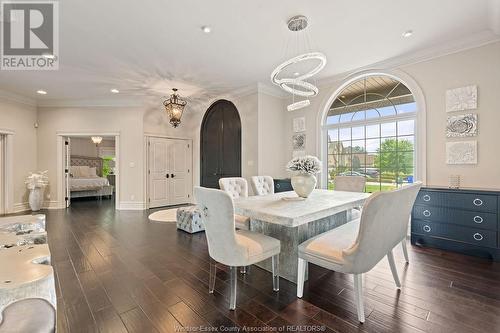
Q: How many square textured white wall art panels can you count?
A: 6